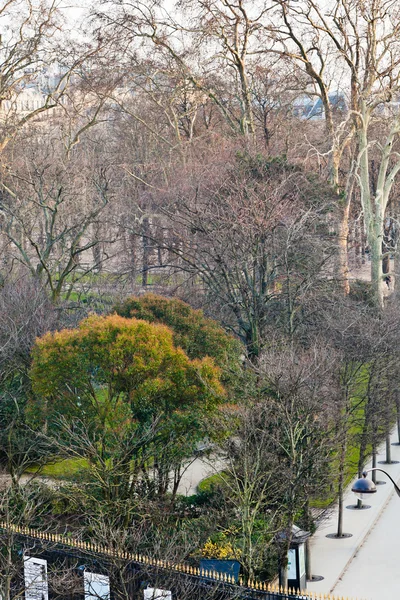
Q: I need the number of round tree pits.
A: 6